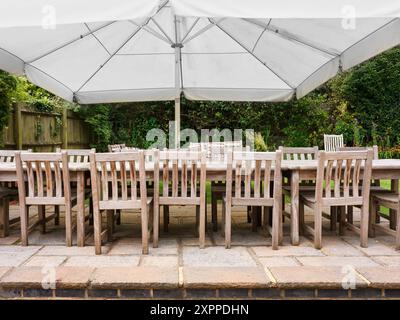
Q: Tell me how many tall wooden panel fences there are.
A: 1